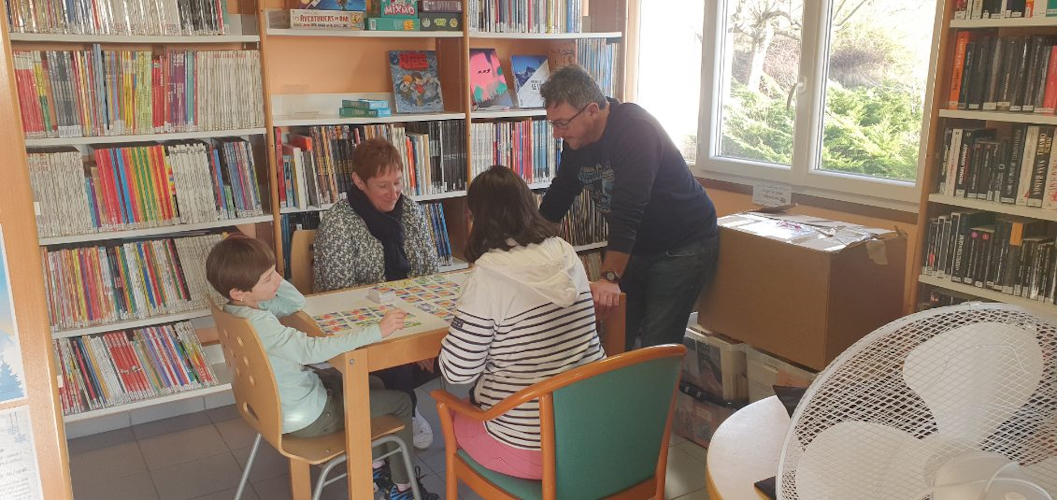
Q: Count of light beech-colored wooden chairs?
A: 2